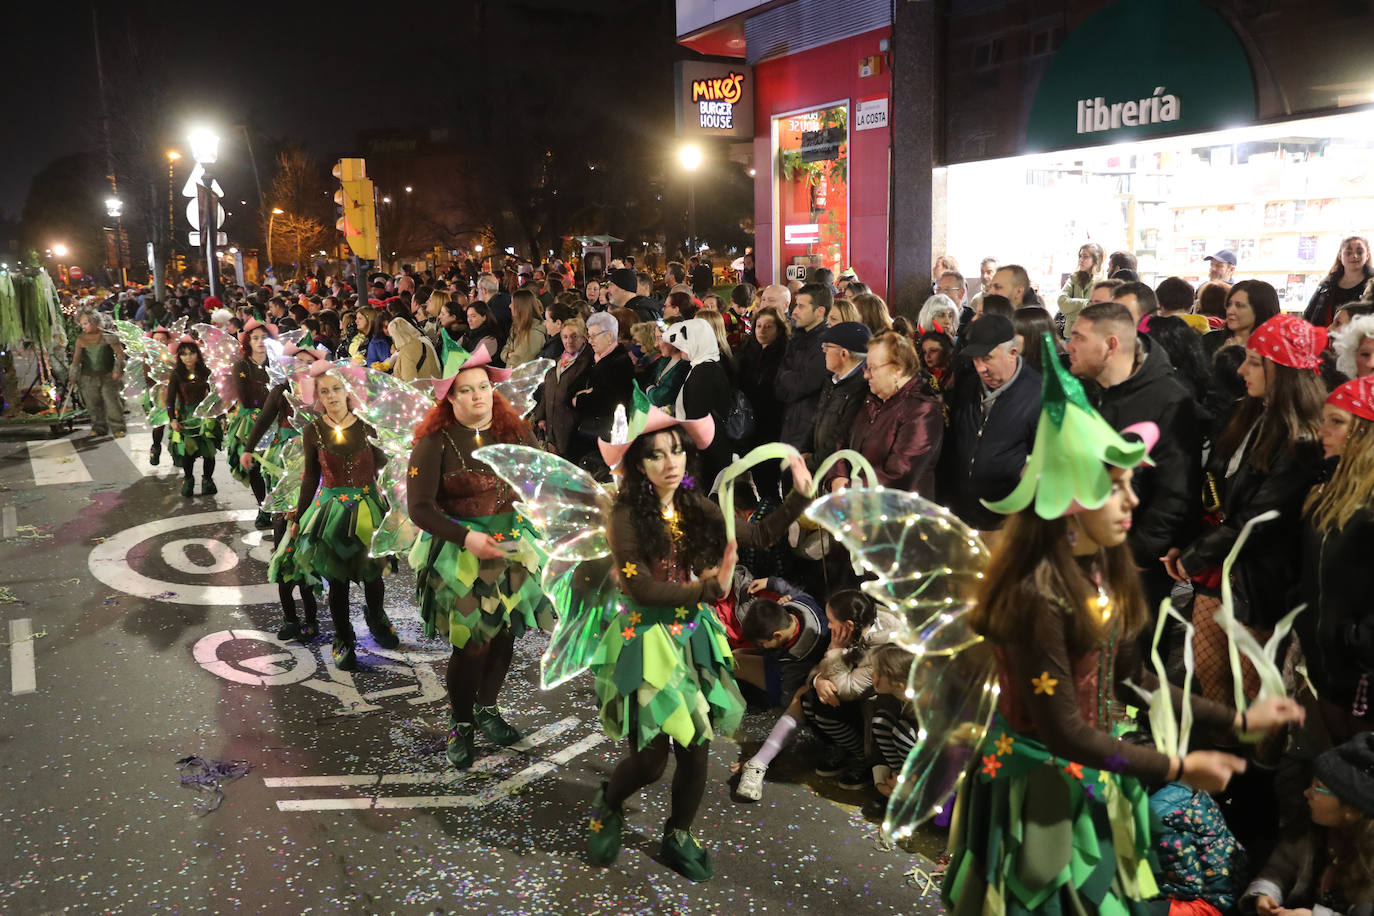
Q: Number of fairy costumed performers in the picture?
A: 8